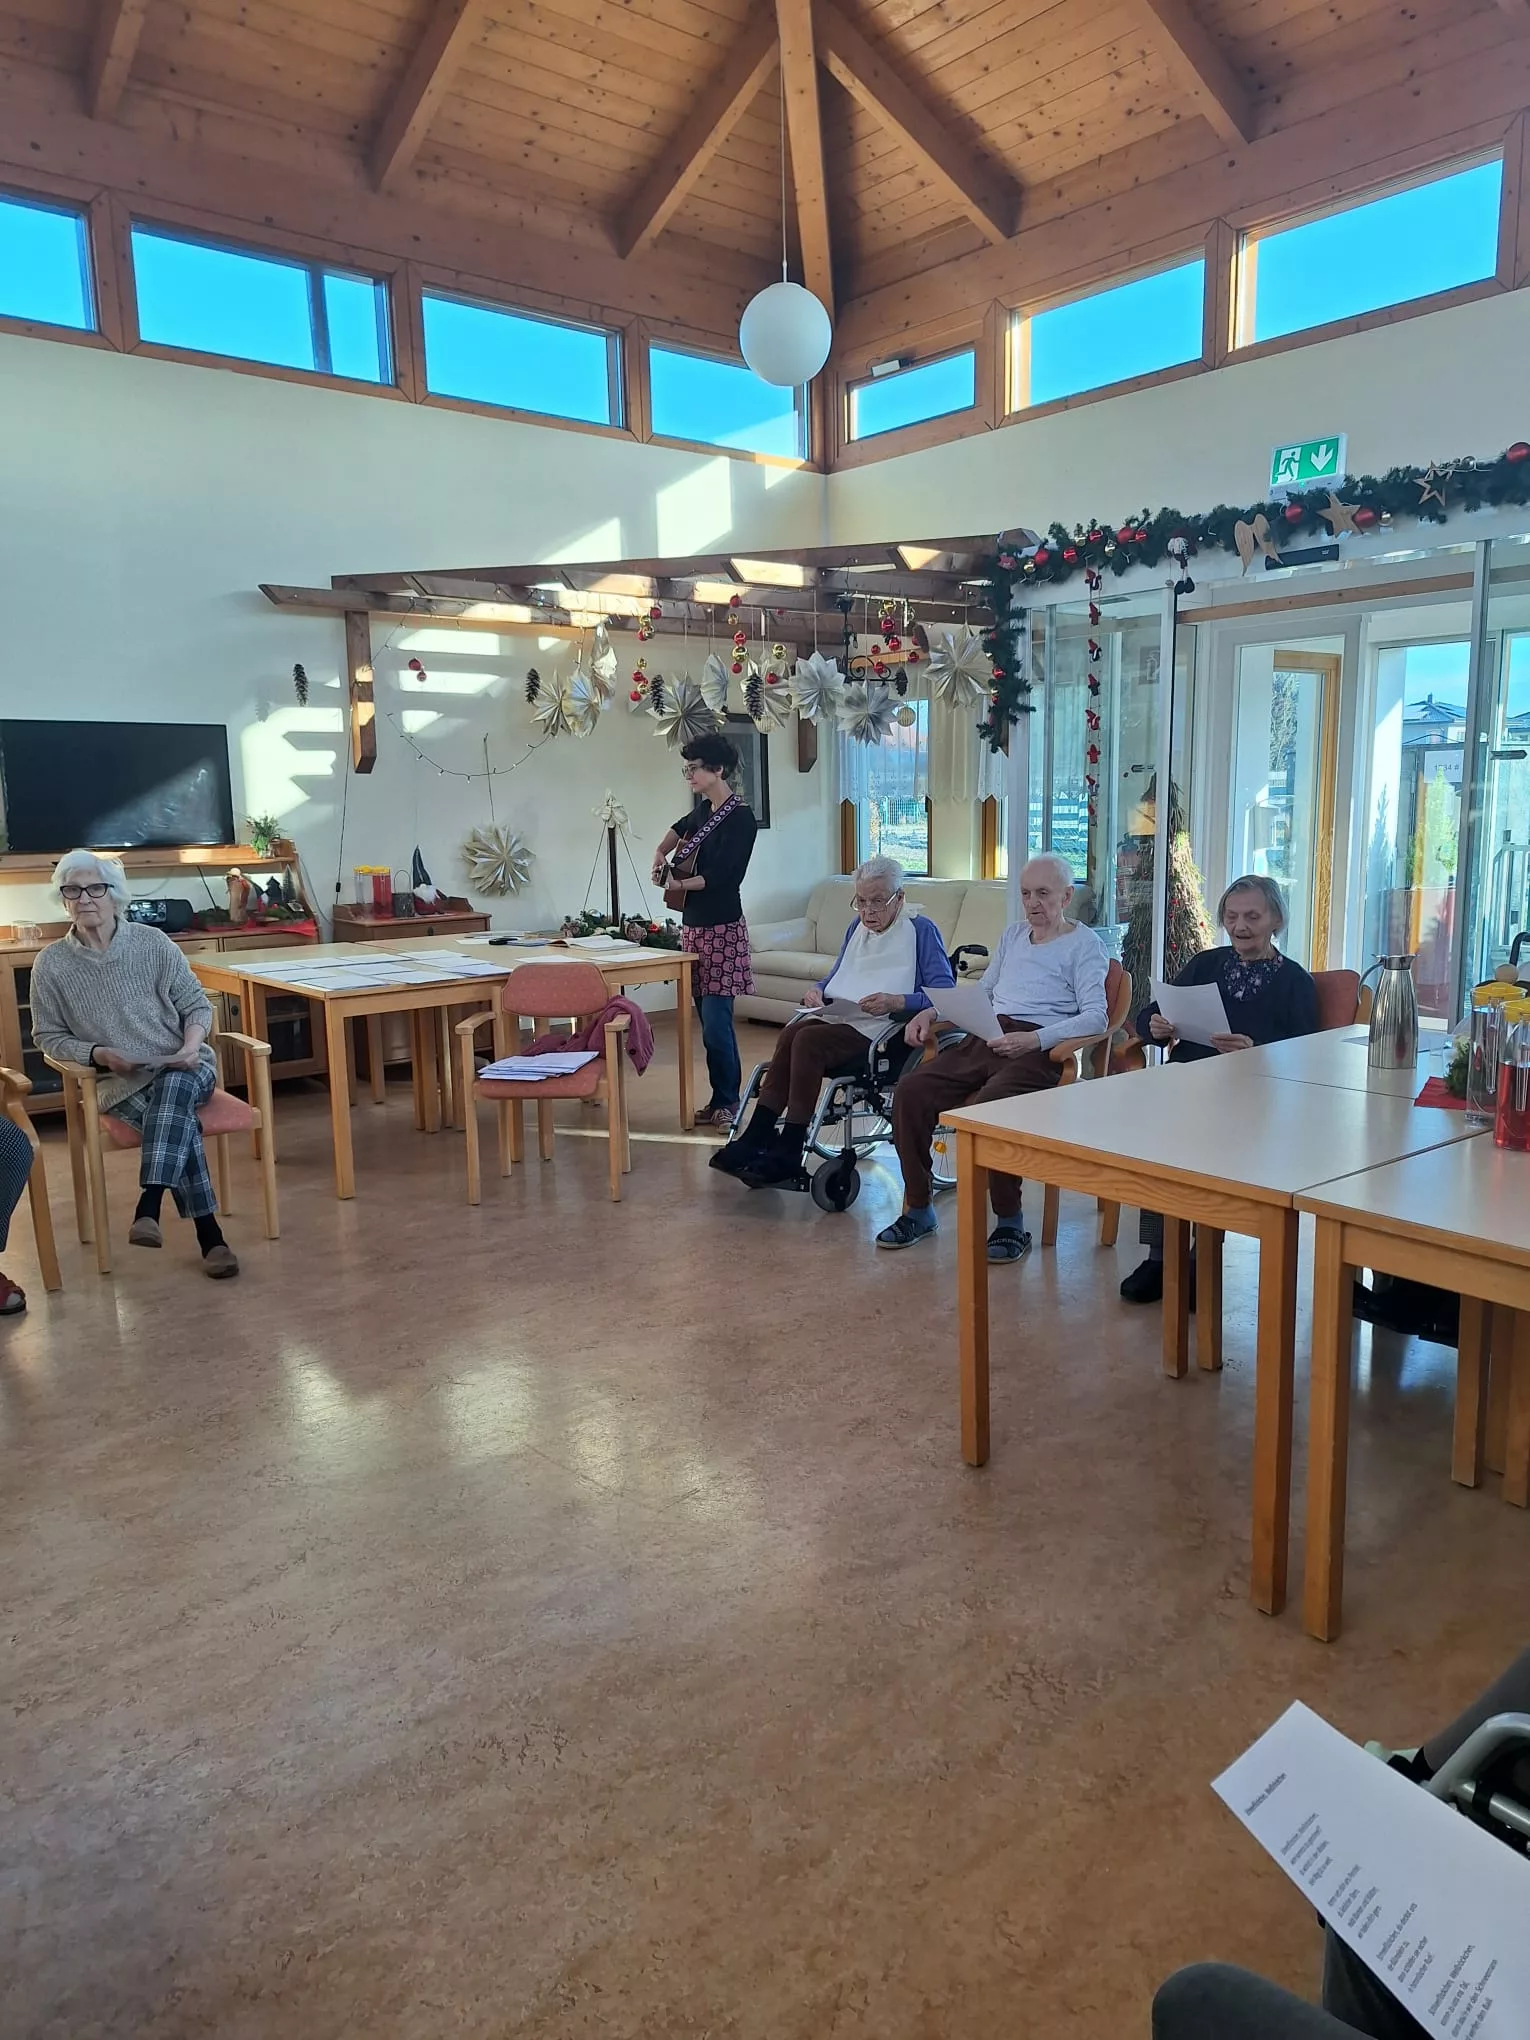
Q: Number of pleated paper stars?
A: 10